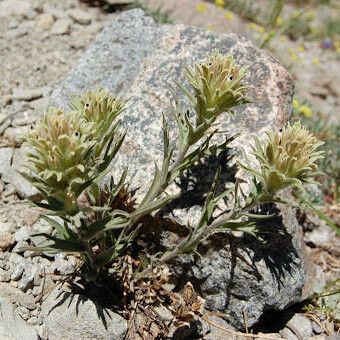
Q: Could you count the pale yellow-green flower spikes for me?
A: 4